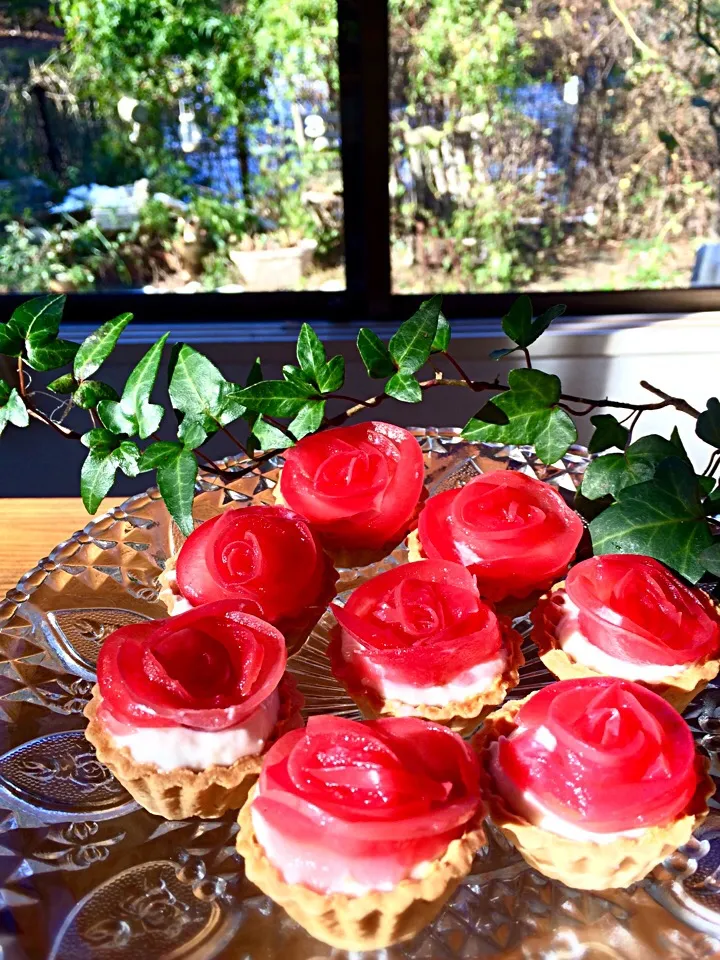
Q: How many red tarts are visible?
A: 8